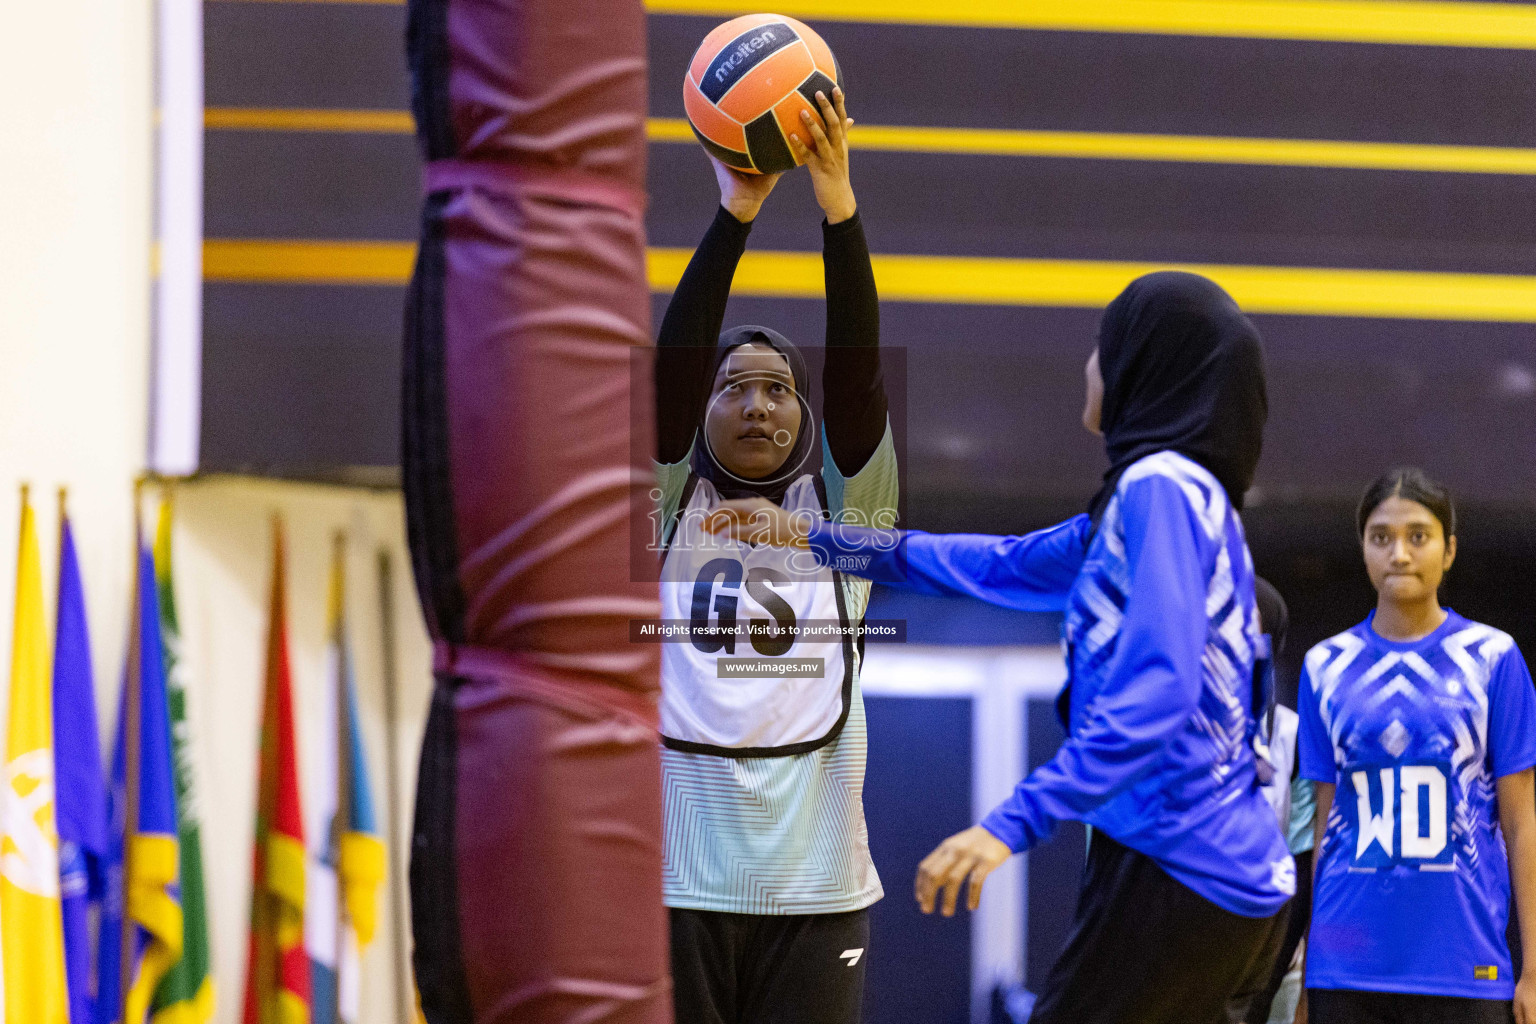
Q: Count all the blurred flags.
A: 6